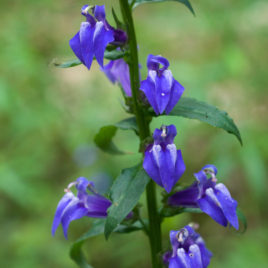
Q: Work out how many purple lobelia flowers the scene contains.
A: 7